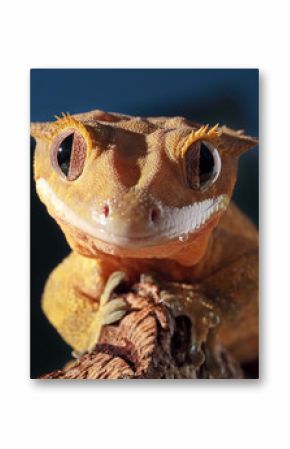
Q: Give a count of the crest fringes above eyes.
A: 2